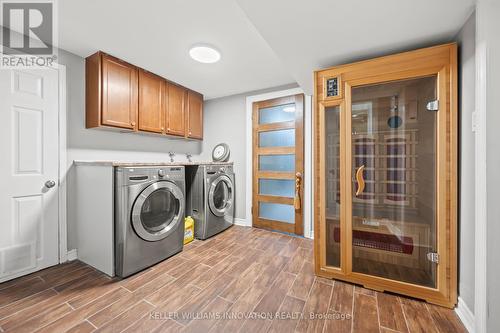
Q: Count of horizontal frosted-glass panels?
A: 5